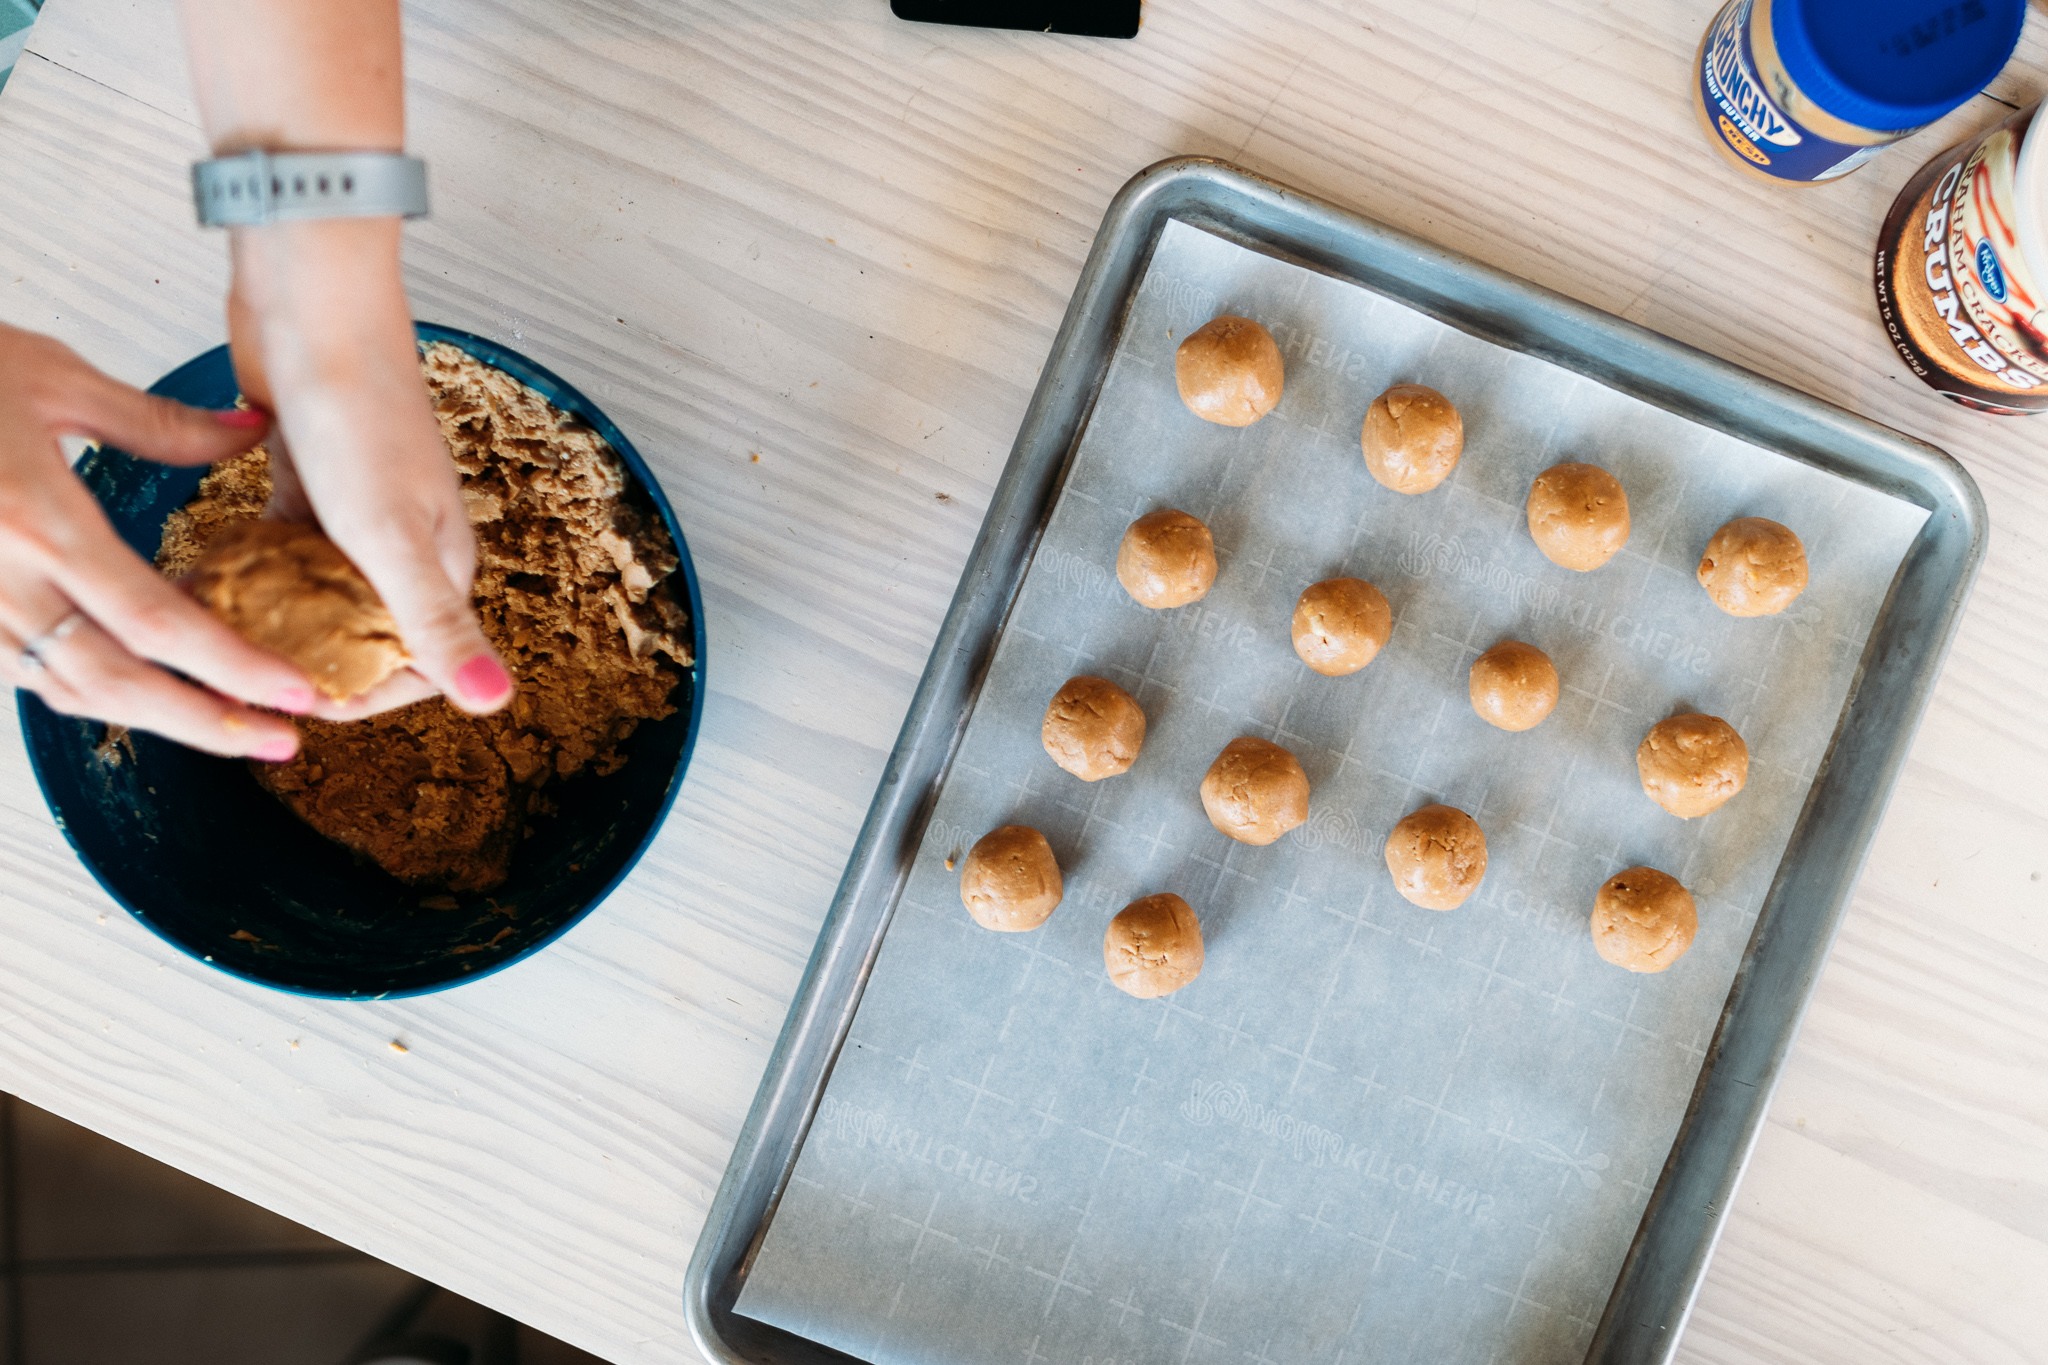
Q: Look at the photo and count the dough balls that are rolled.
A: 14